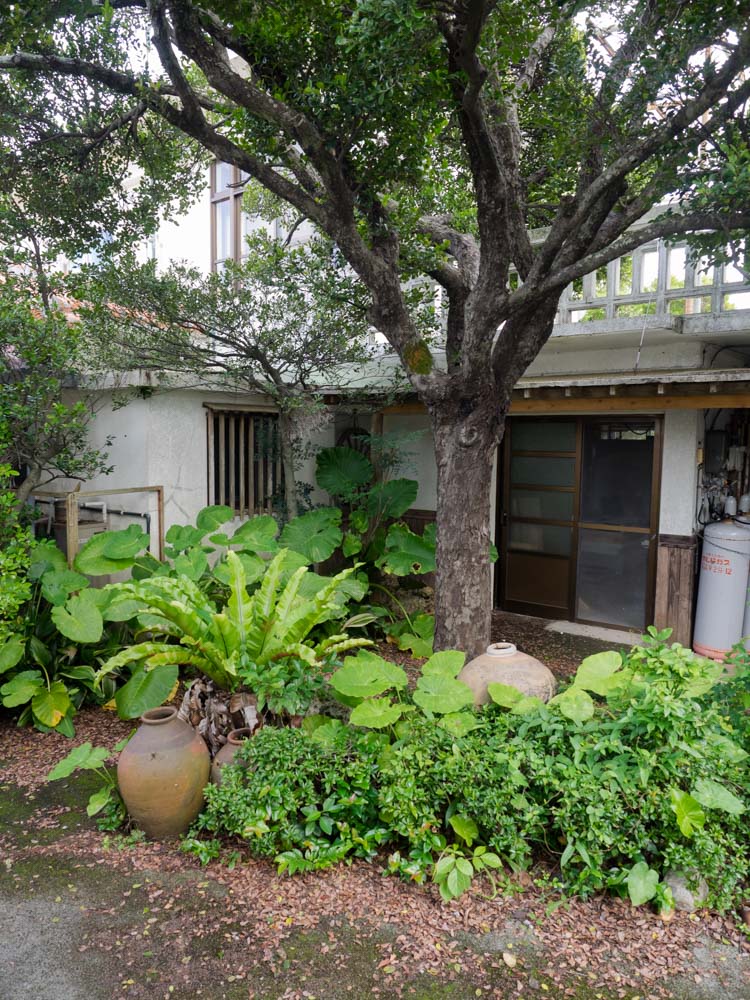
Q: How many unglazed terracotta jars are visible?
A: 3